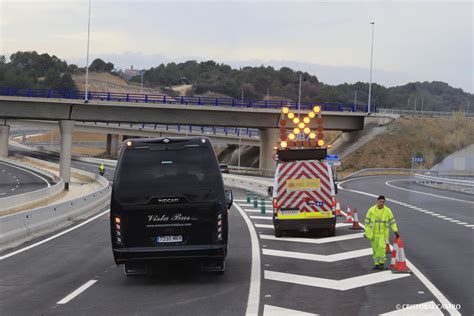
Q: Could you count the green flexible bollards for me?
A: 3